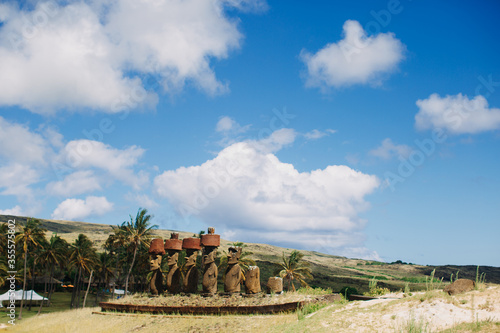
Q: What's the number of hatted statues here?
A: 4